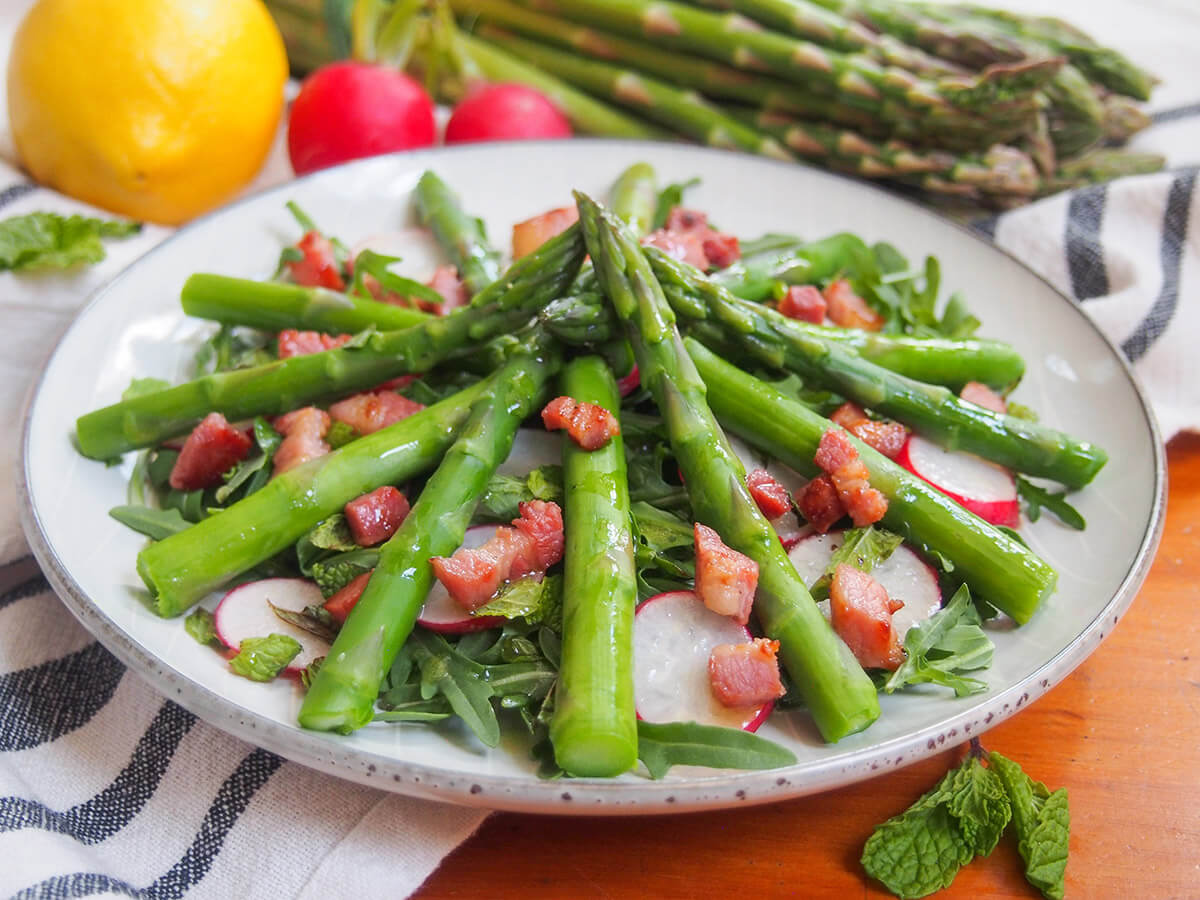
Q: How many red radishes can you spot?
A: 2